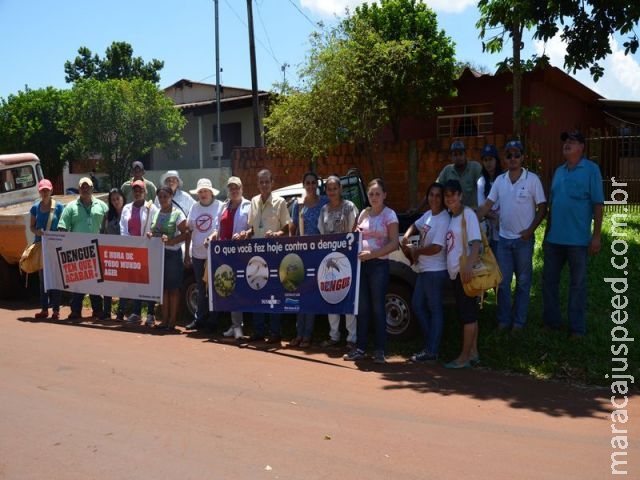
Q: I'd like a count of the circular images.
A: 4